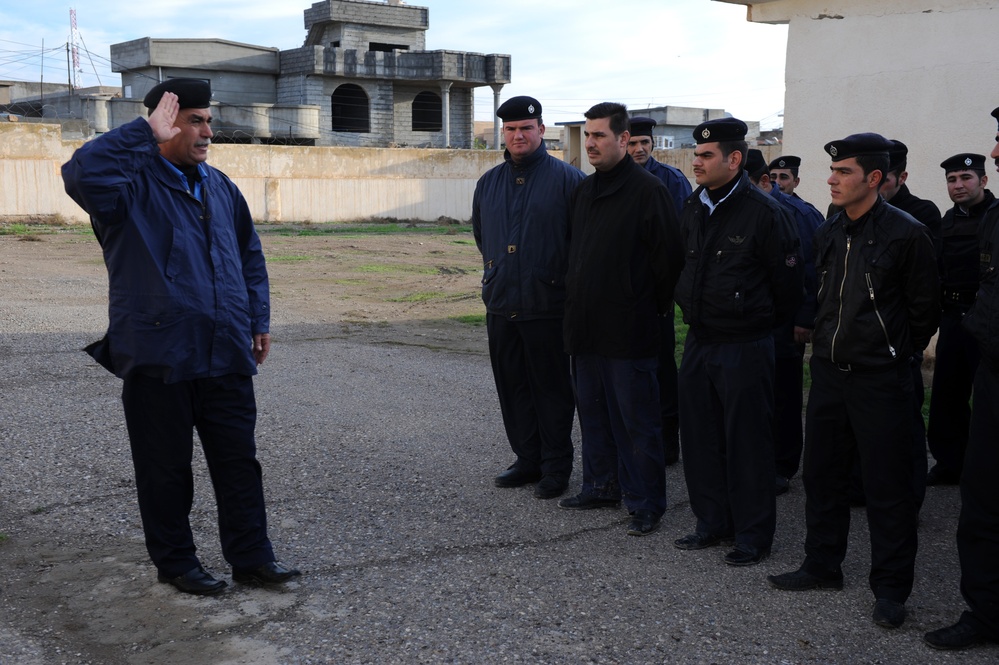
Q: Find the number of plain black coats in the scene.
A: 1